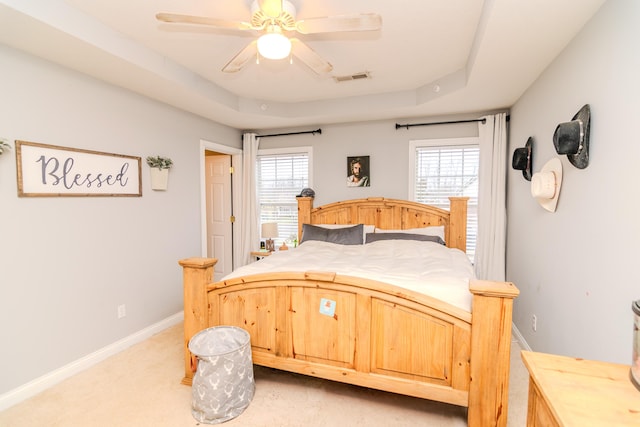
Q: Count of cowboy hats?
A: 3